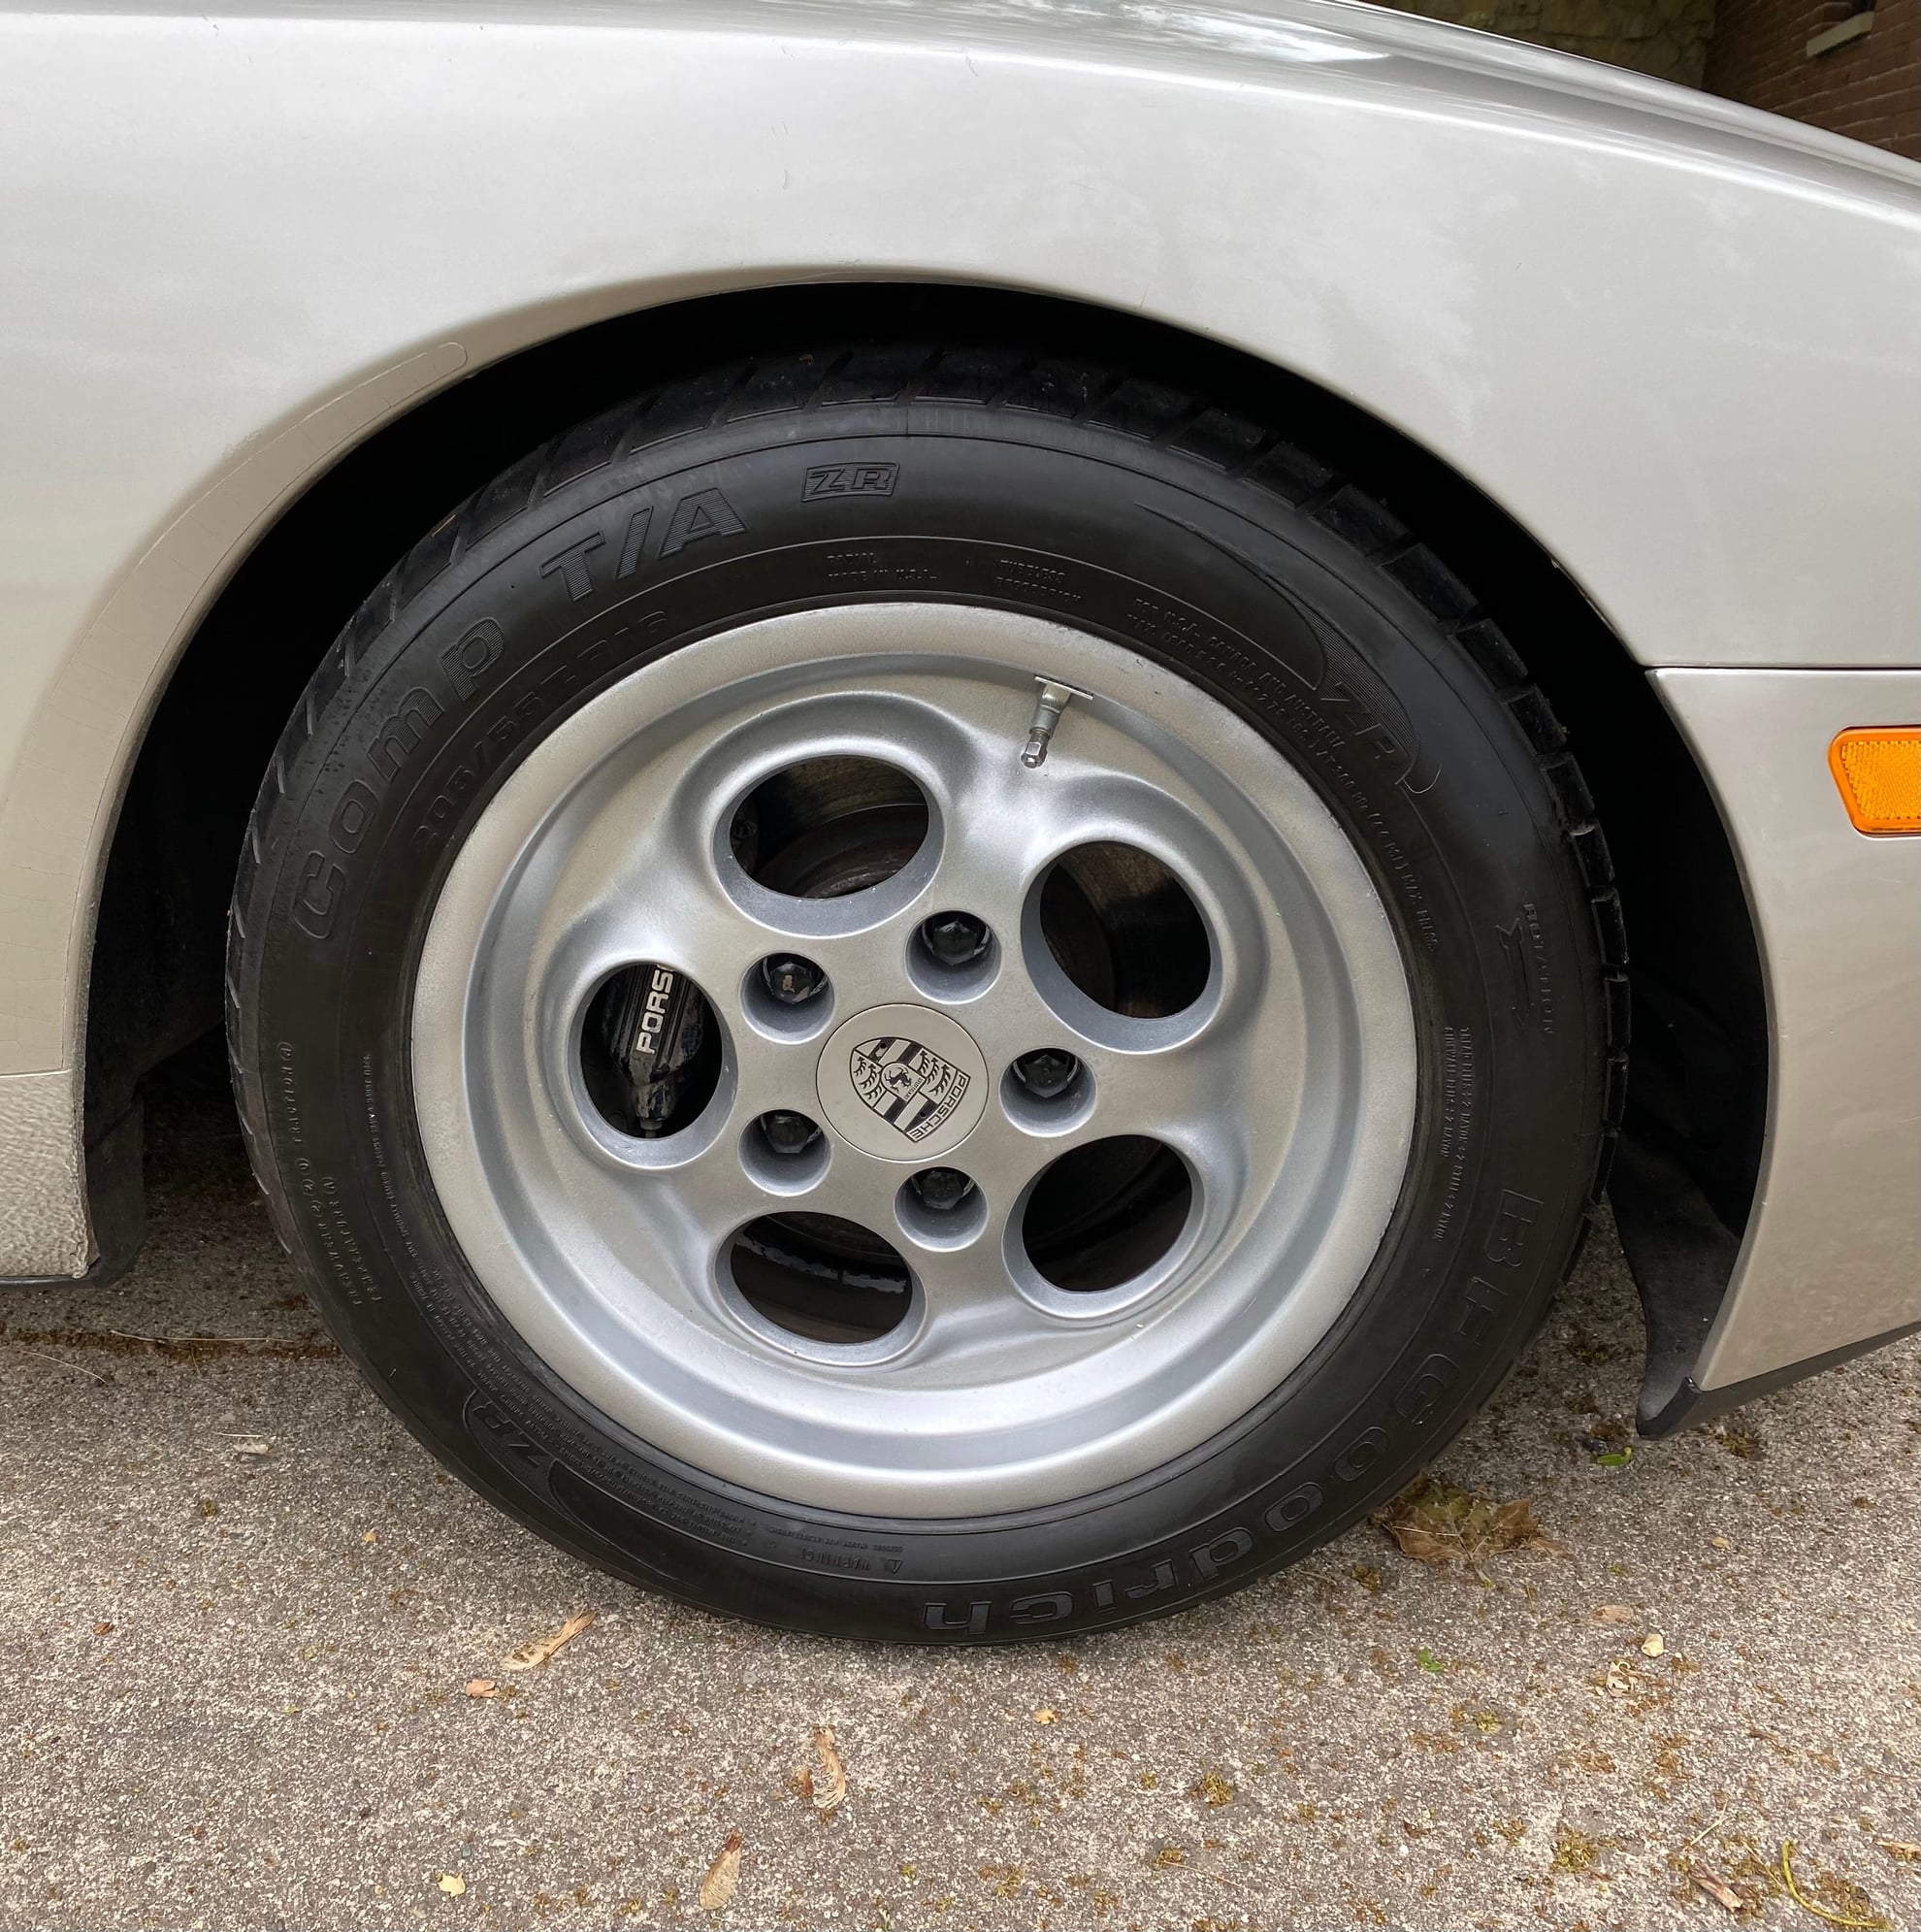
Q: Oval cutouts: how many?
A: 5